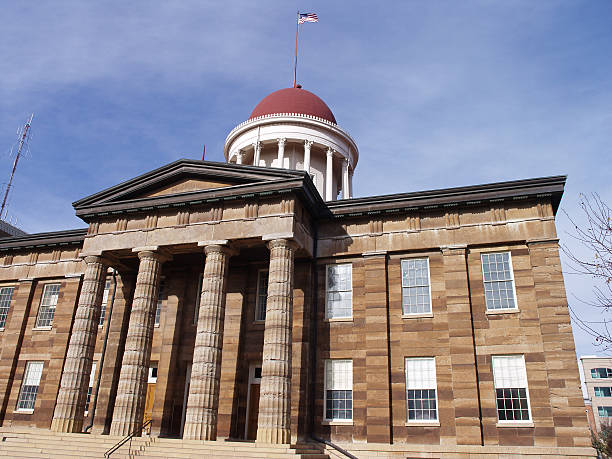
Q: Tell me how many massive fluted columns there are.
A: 4